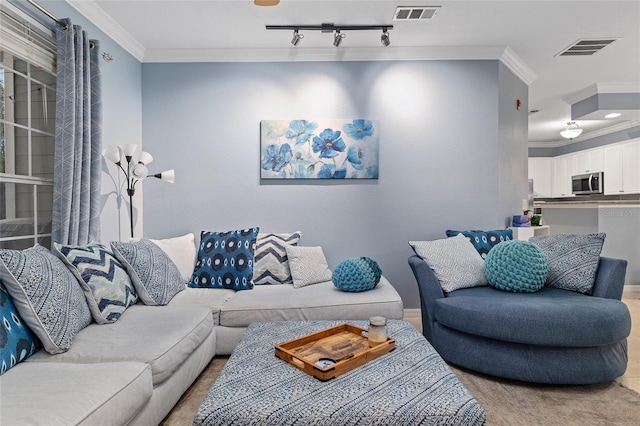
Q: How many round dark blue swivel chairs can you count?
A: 1